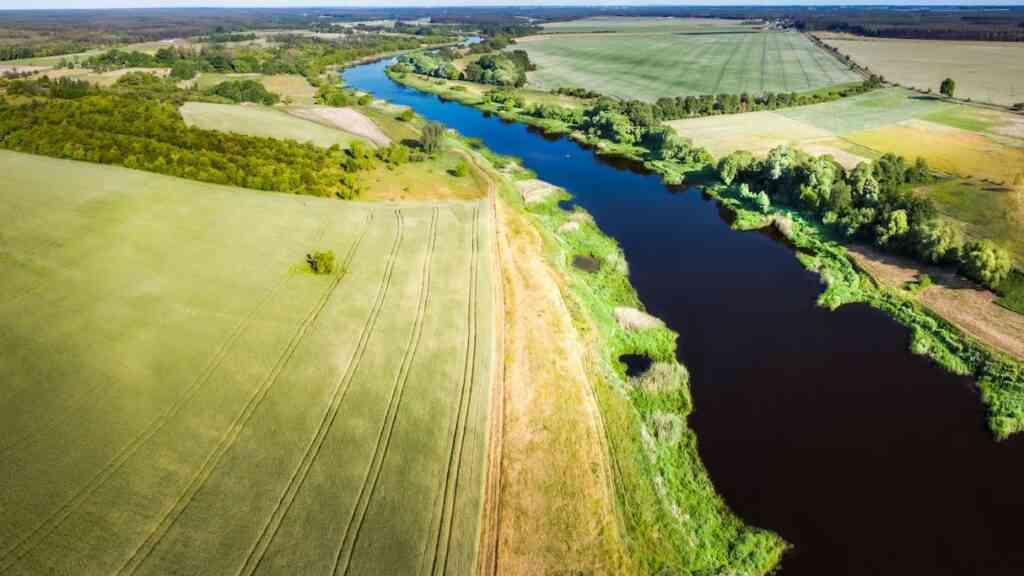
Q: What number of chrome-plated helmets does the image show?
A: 0